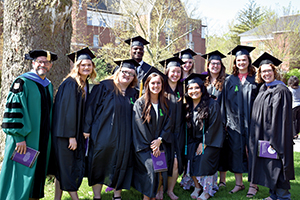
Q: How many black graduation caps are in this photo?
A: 11